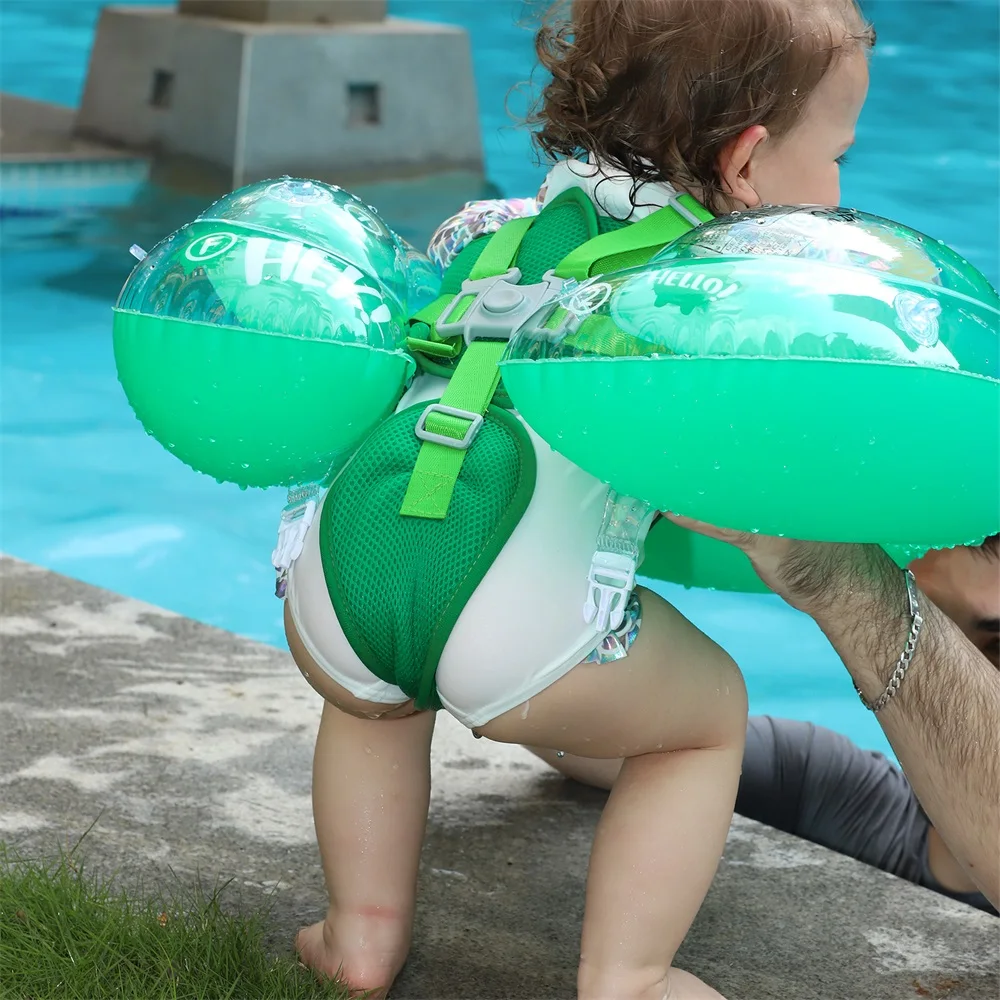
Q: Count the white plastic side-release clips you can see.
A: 2